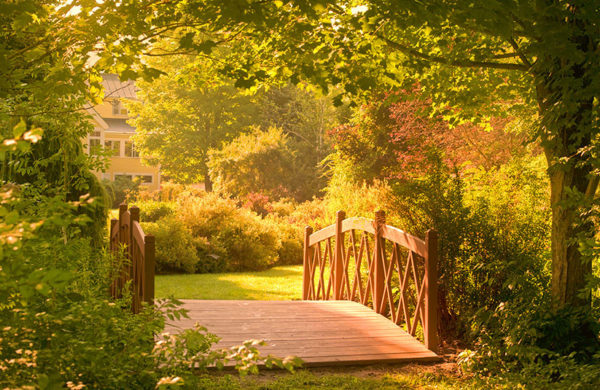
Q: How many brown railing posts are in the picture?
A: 8